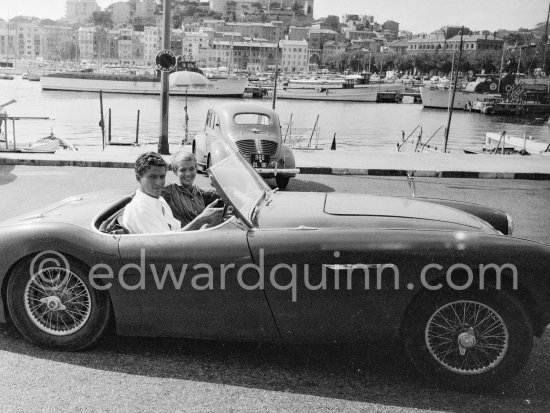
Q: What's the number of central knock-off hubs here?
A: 2